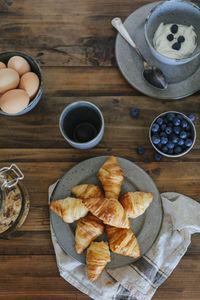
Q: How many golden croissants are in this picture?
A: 8